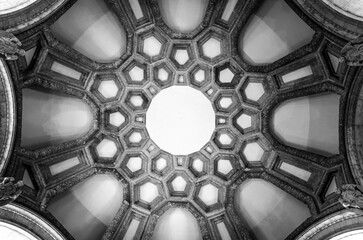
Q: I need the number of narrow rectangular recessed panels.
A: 8